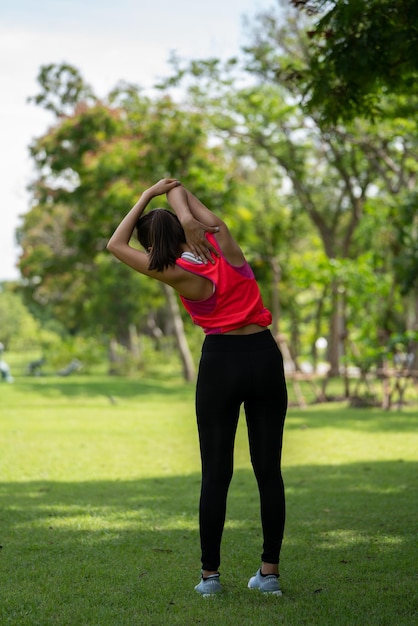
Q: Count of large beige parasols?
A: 0